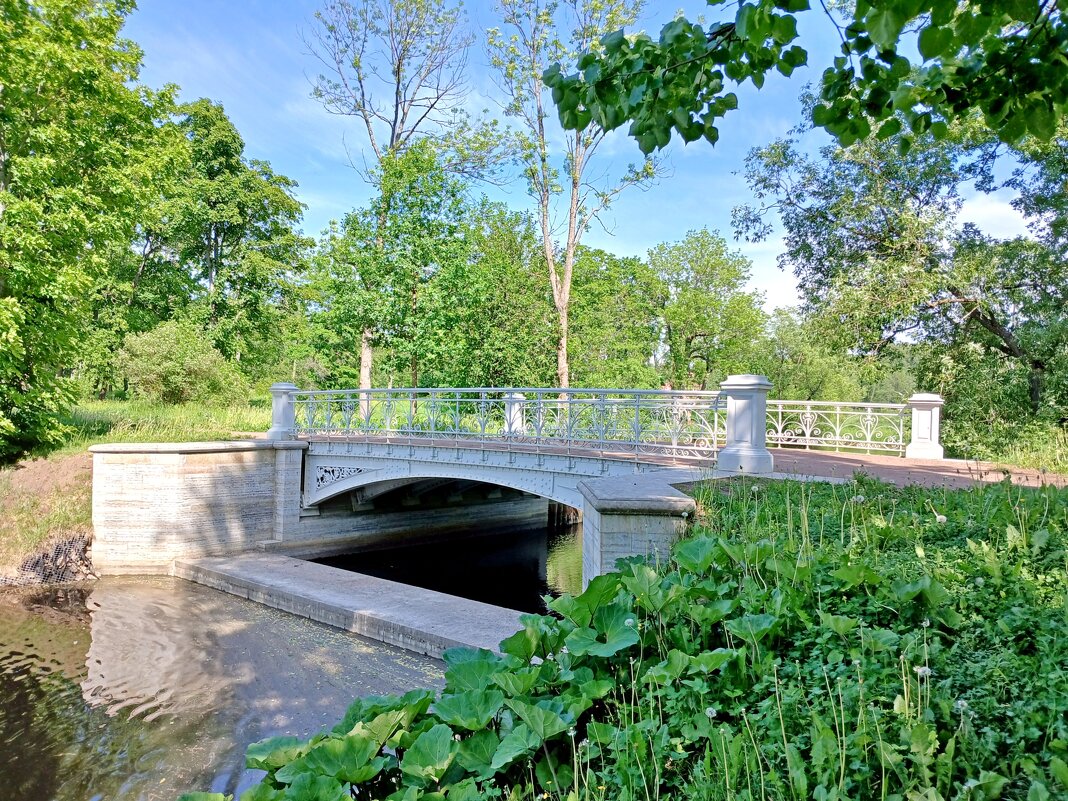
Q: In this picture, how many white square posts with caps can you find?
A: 4